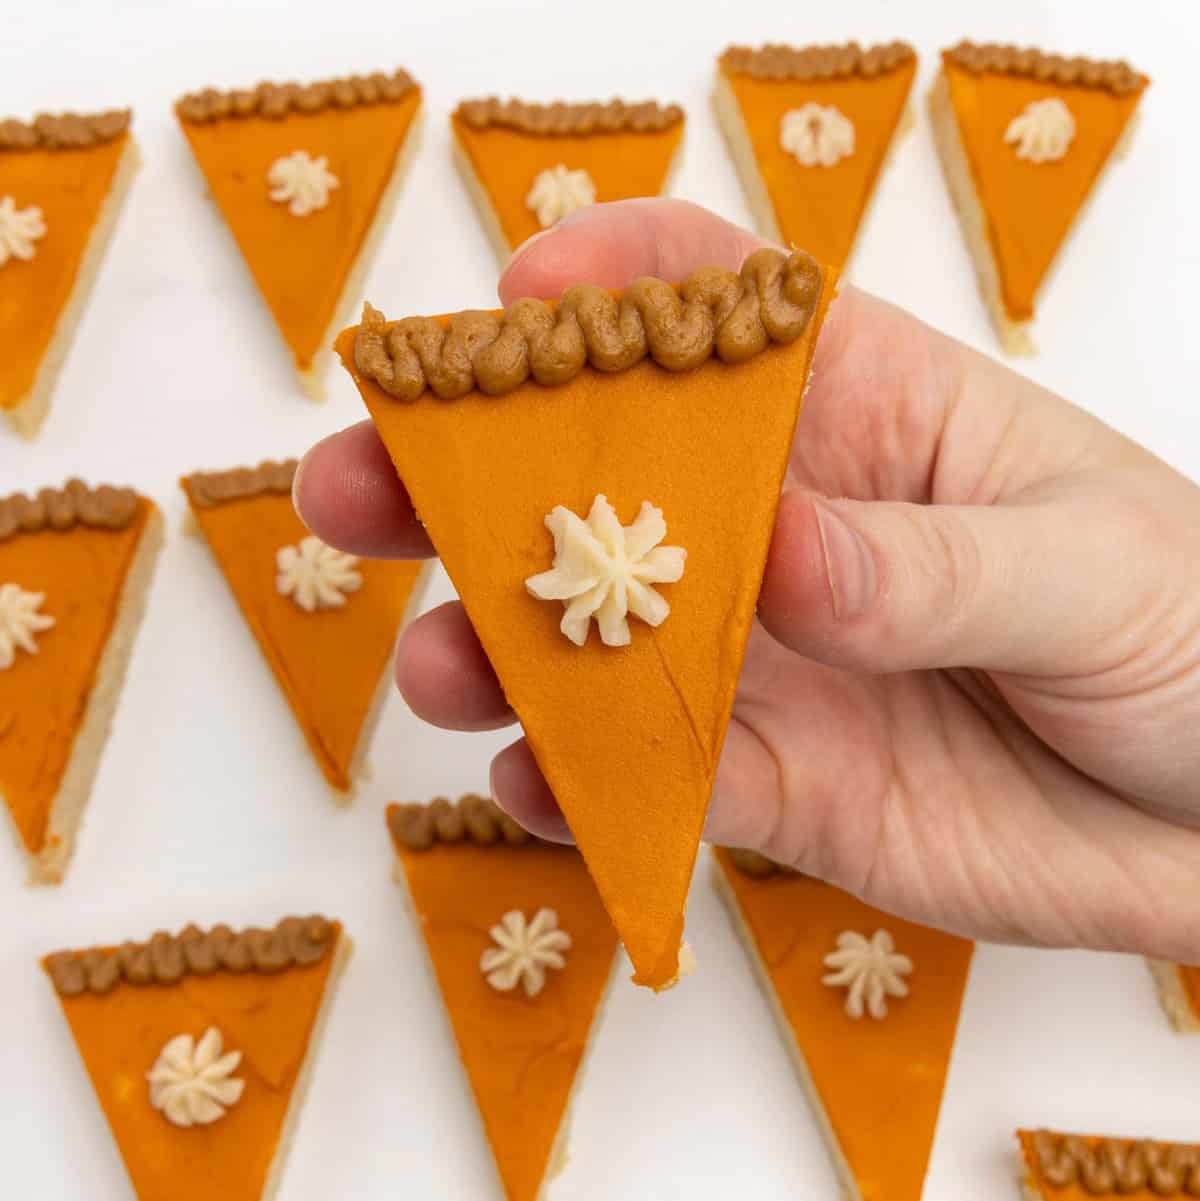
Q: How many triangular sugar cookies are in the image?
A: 13